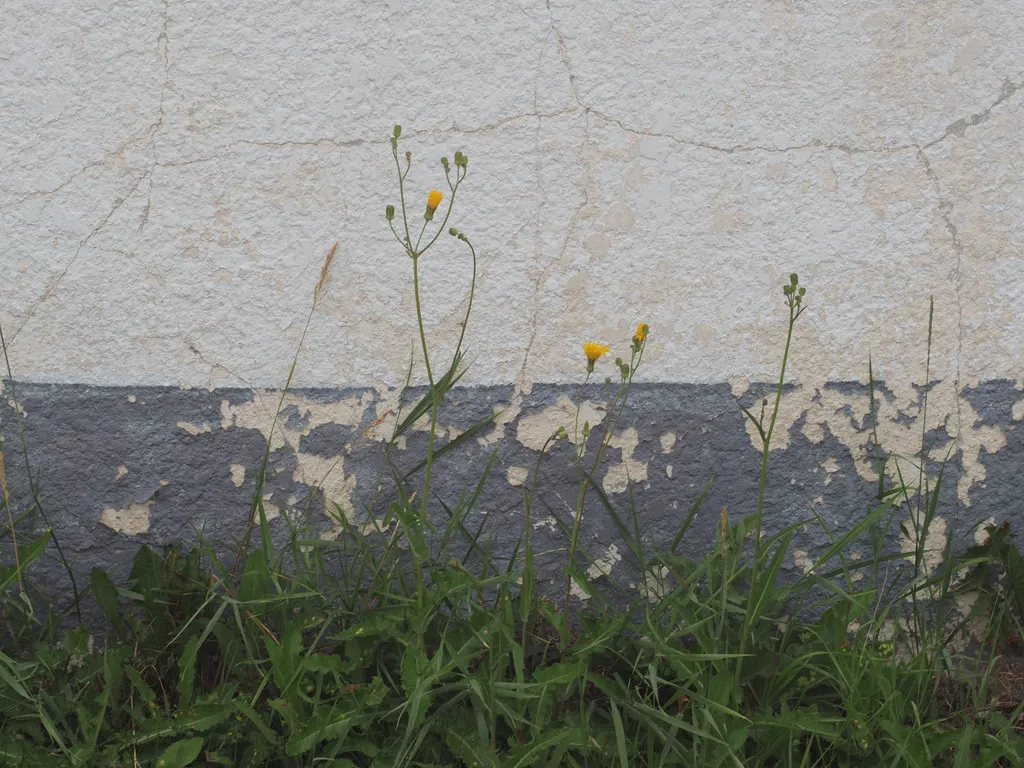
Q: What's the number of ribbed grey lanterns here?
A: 0